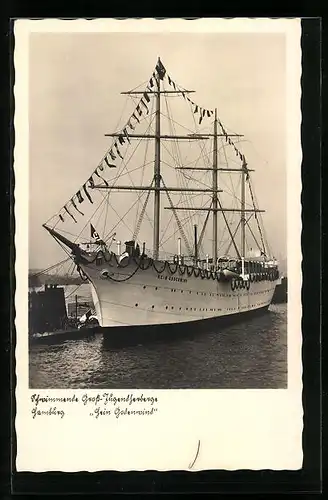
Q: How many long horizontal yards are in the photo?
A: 6